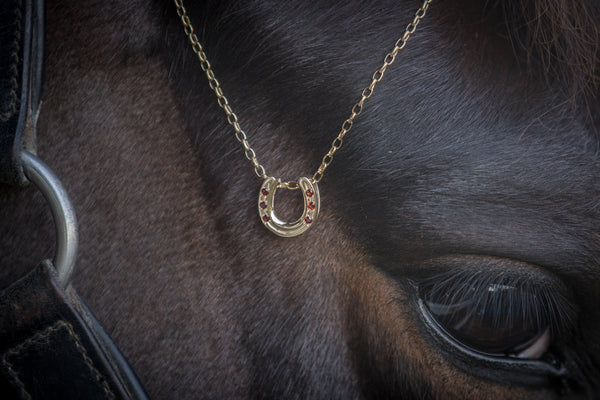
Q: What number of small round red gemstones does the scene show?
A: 6